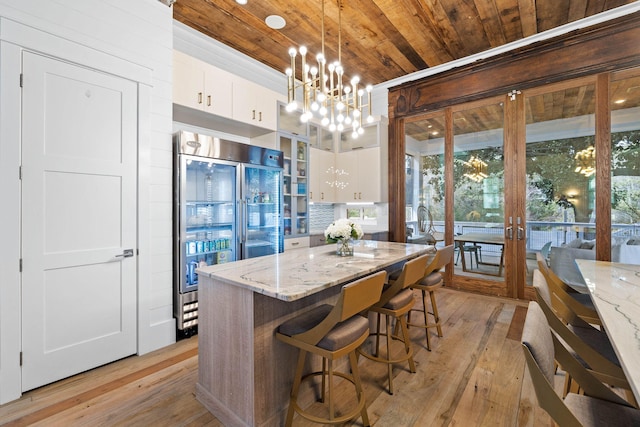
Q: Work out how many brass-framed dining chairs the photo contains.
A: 3